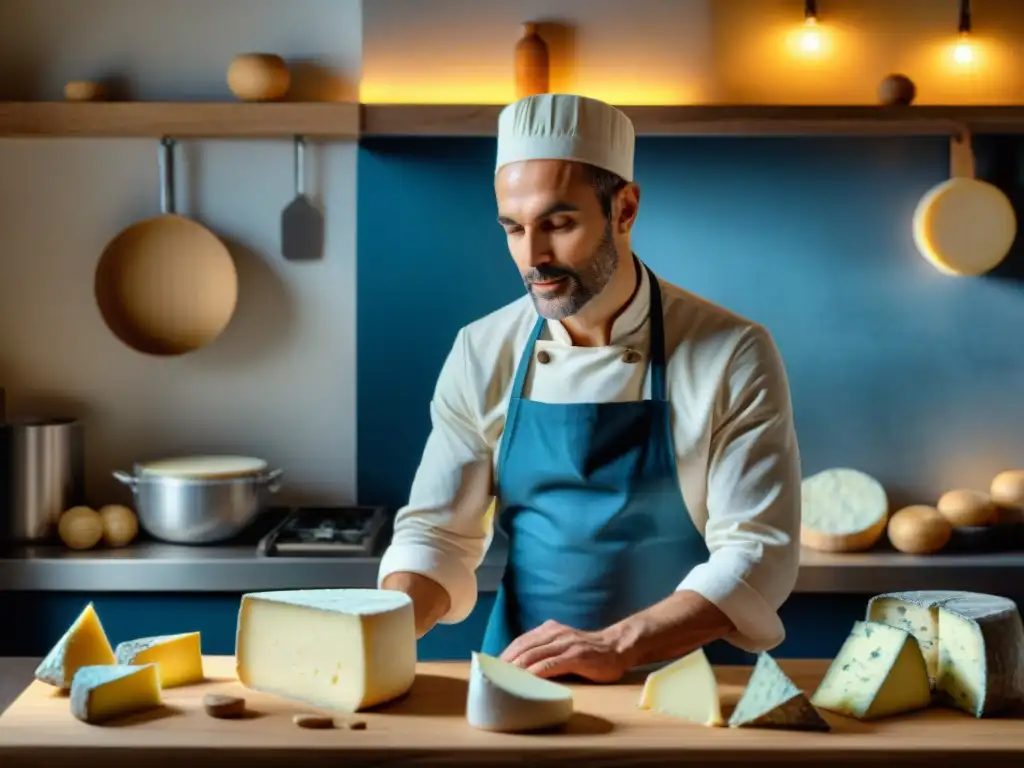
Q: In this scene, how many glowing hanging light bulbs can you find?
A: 2